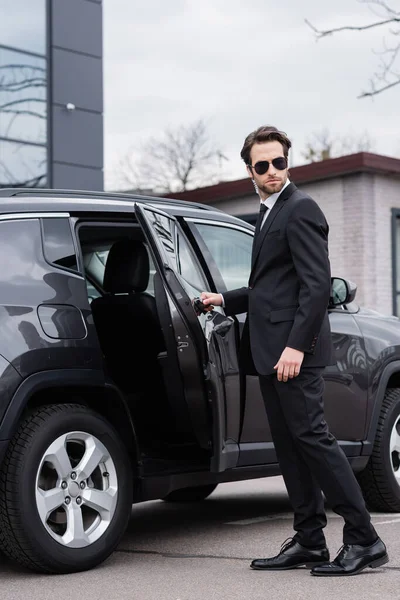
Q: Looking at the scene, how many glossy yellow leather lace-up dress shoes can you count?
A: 0